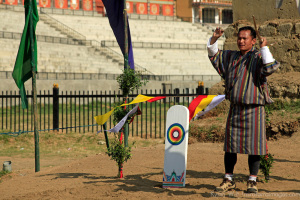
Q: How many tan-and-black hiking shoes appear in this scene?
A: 2